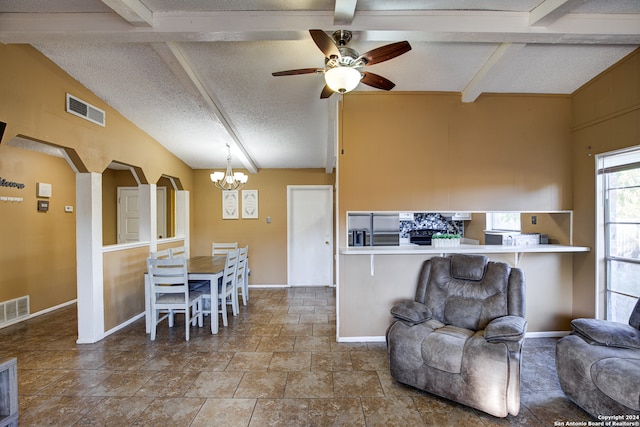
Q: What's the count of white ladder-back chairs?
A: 6